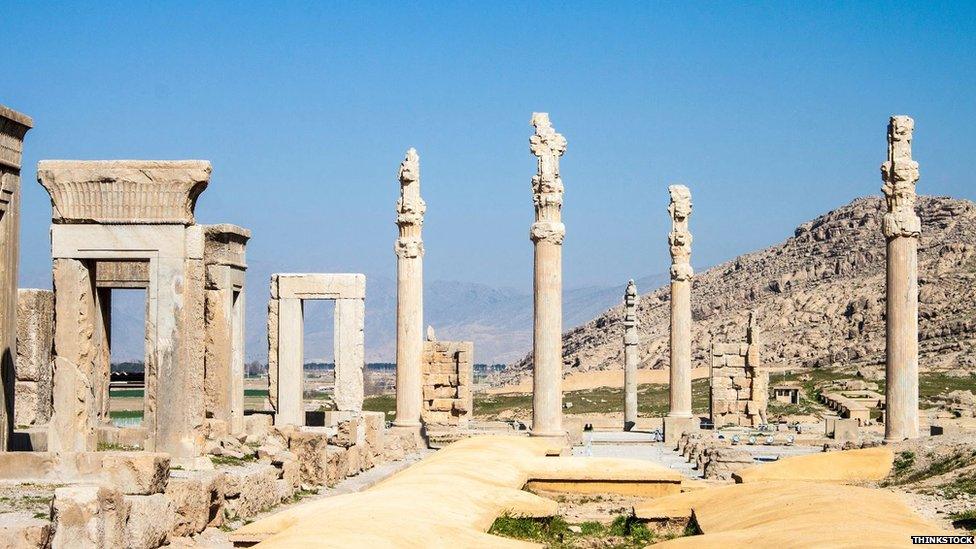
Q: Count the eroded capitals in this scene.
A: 5